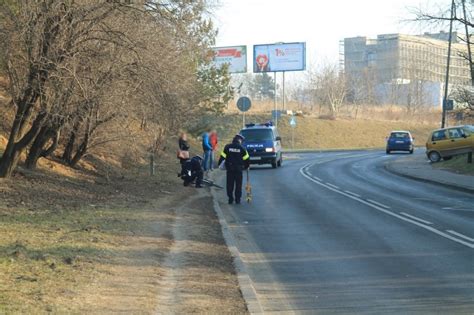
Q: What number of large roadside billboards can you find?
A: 2